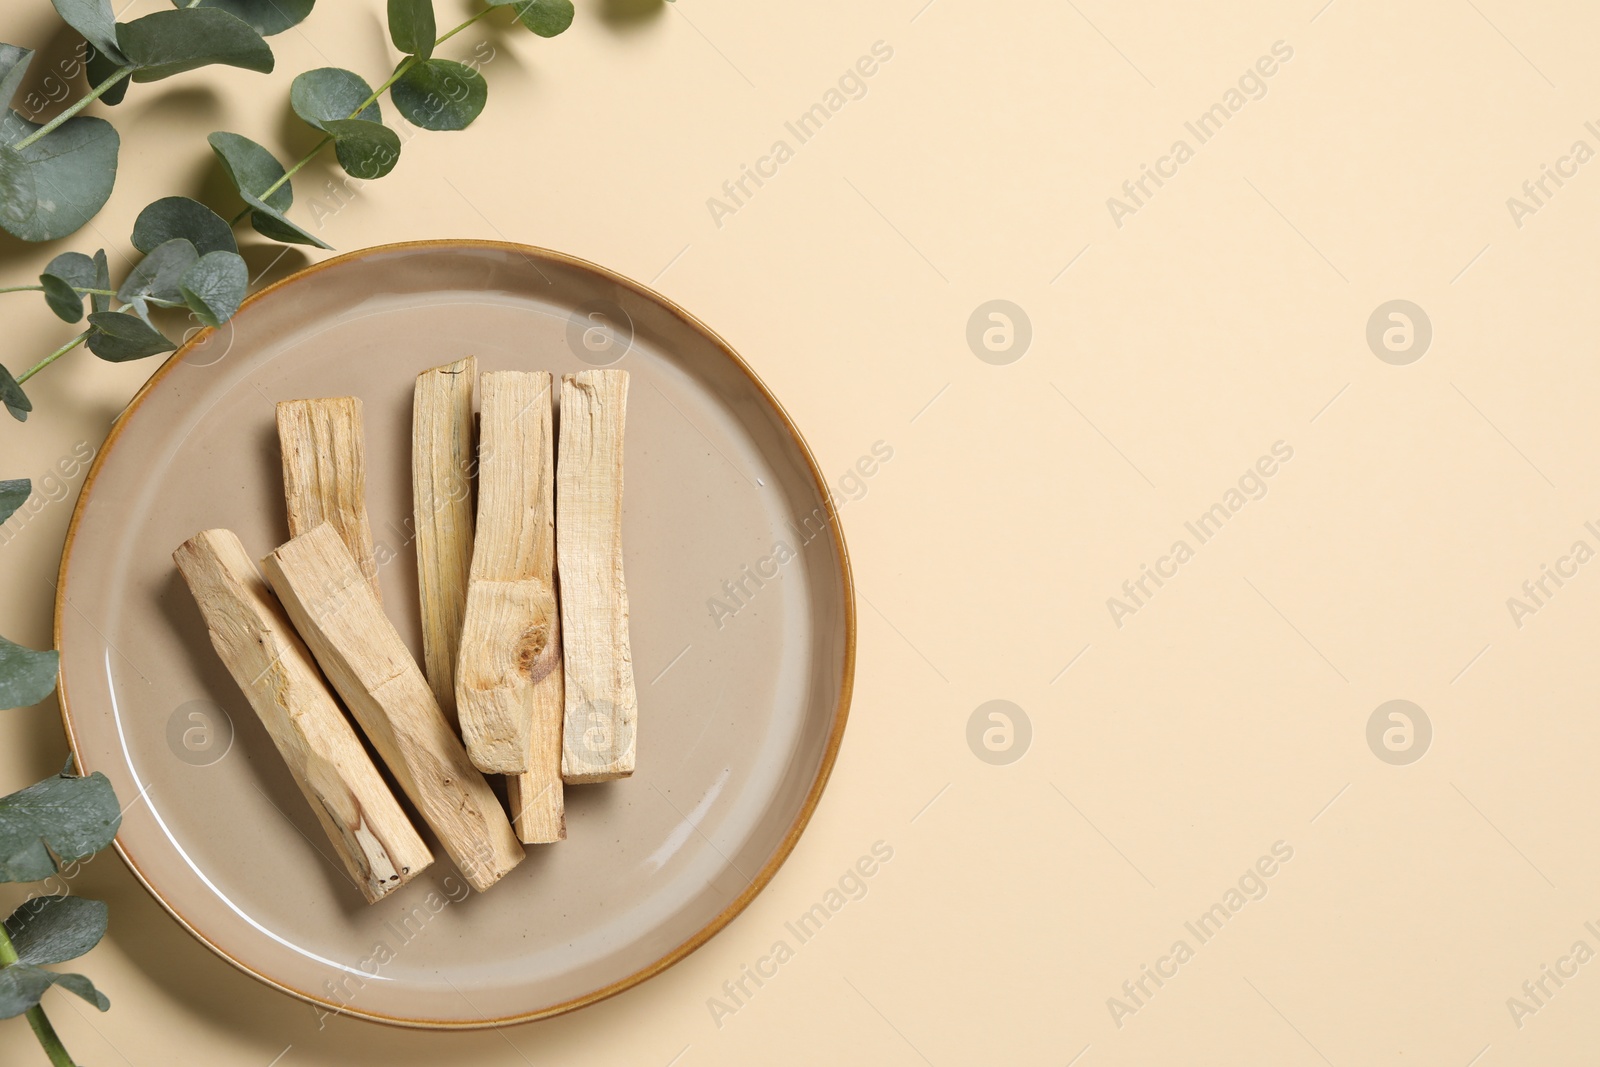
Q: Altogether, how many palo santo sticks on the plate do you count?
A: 7